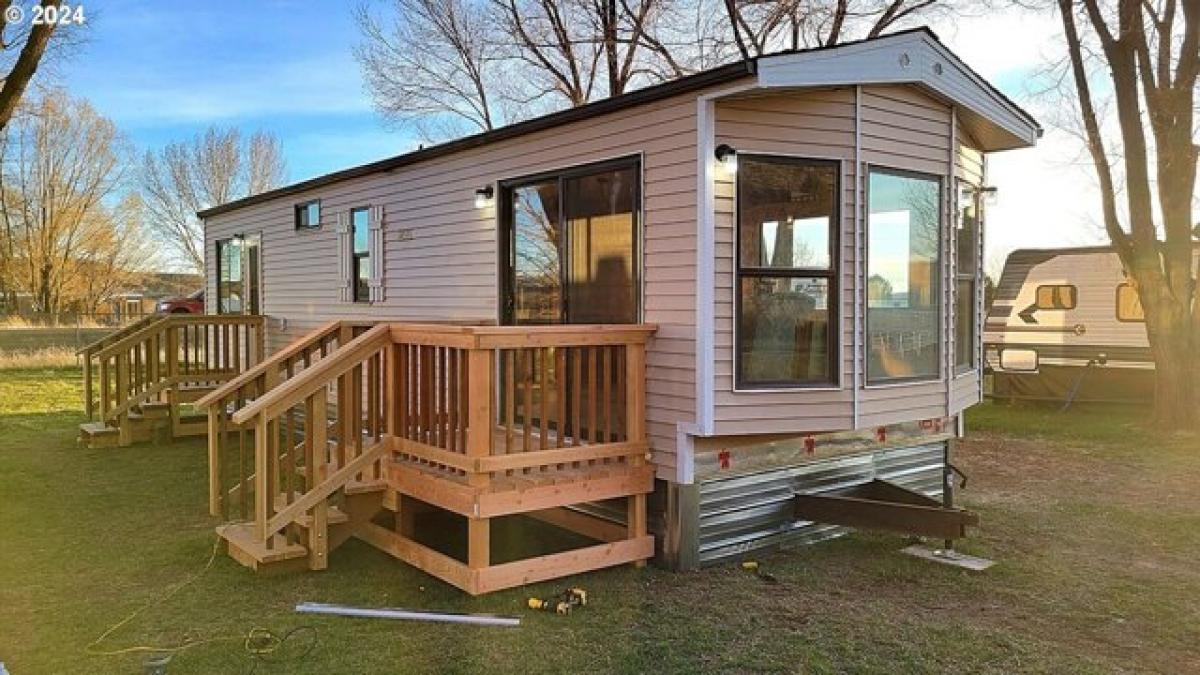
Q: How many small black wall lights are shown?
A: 4